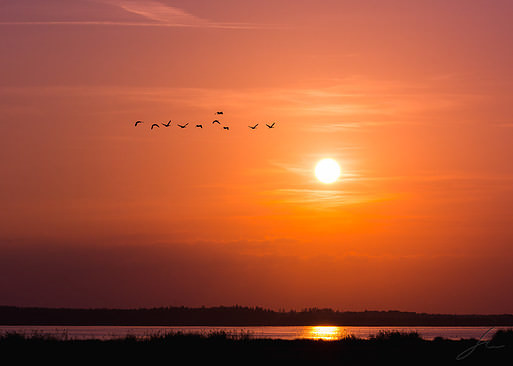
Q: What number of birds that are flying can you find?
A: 10